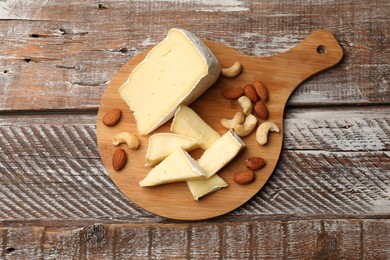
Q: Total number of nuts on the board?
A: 14